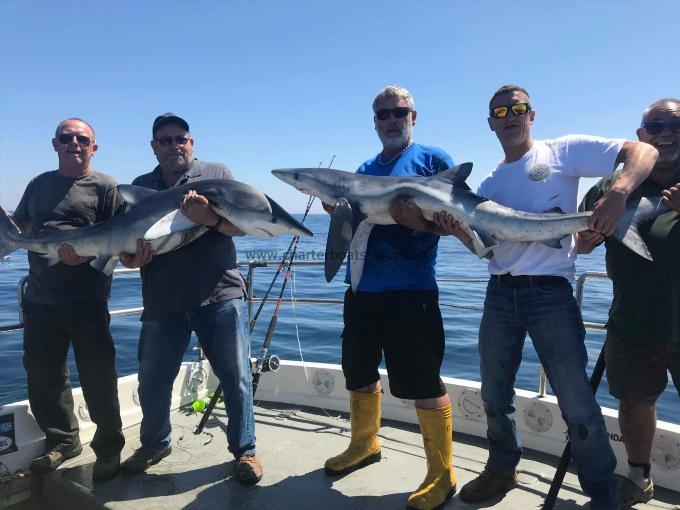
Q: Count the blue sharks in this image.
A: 2